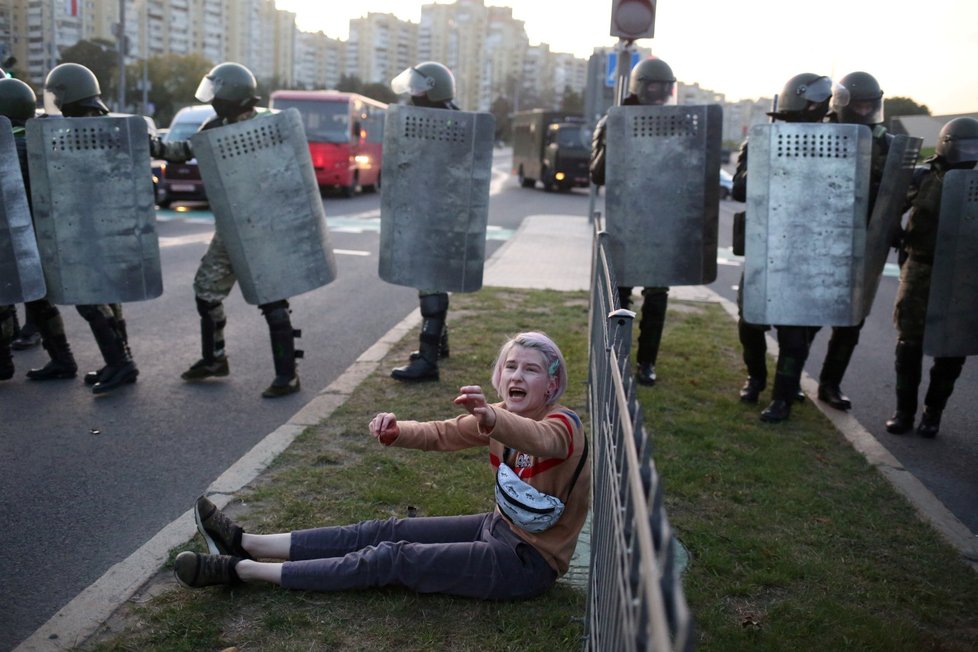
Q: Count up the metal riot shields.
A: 8